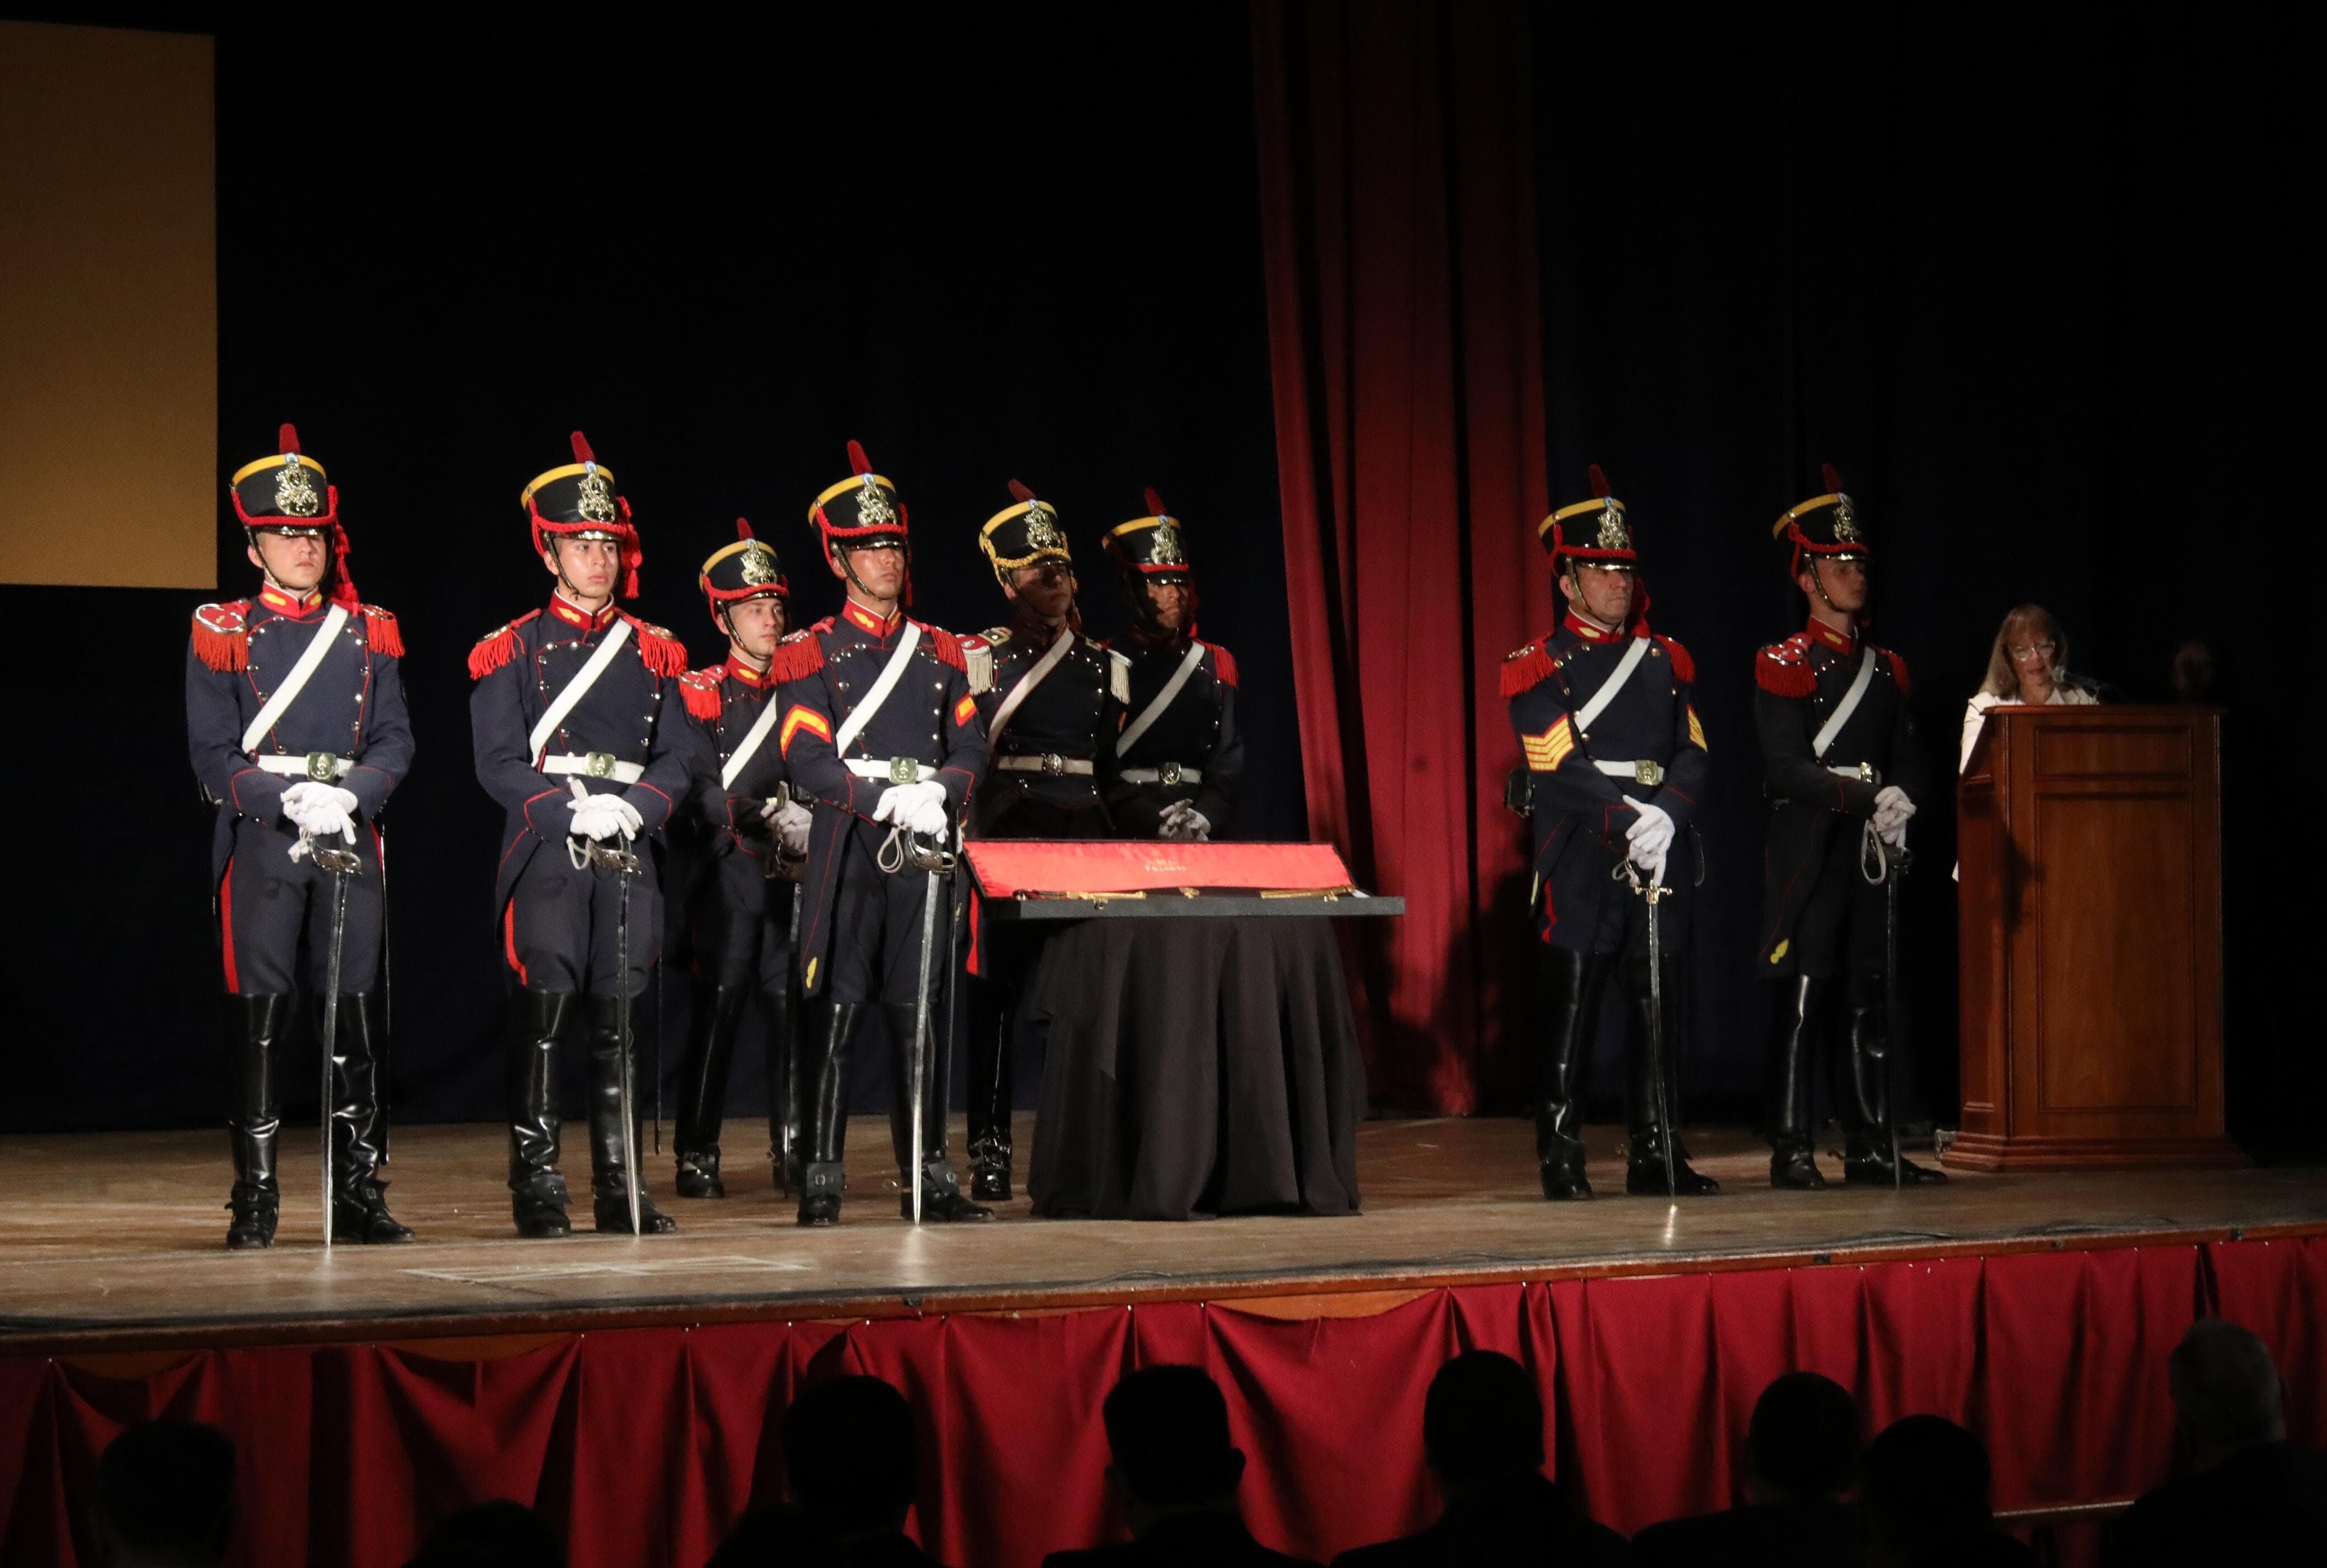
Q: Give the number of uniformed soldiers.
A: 8